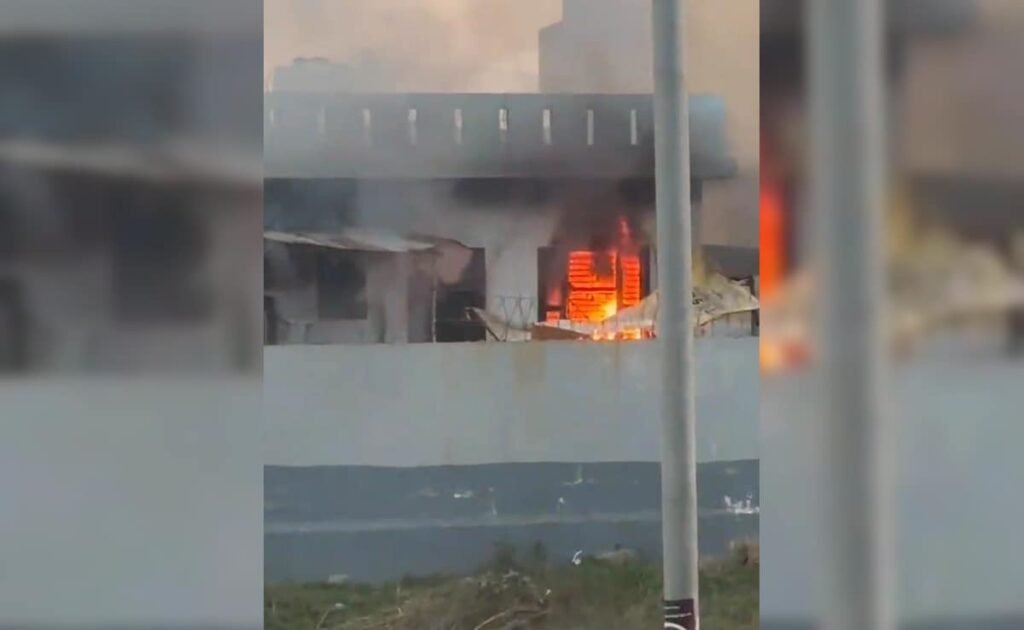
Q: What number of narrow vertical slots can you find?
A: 9